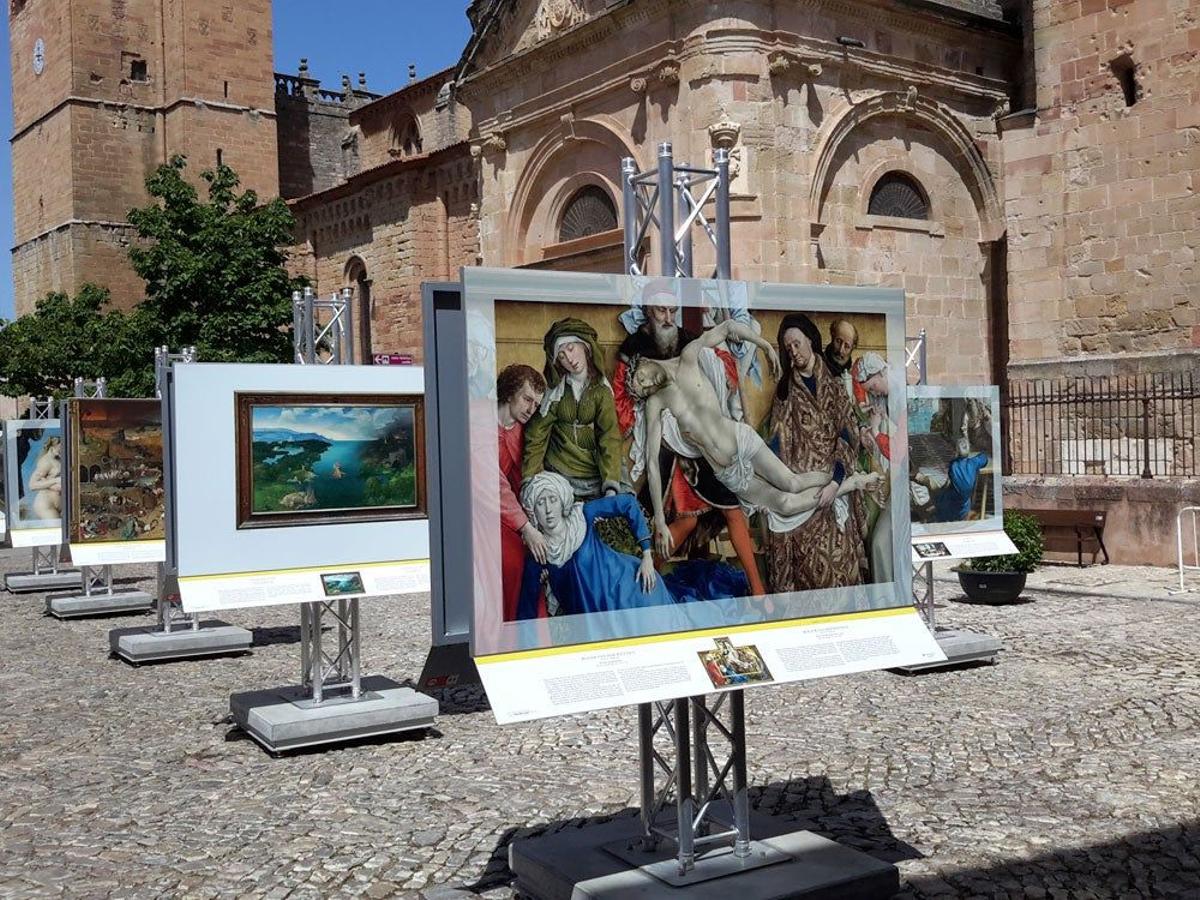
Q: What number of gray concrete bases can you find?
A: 6